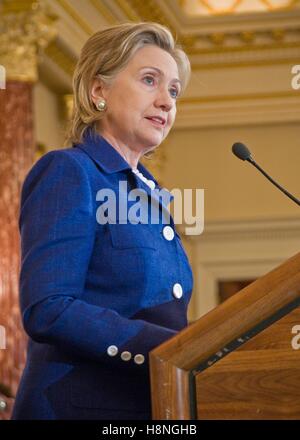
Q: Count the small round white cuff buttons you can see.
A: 3